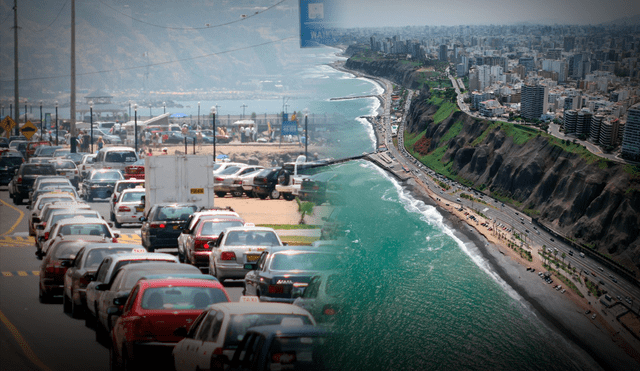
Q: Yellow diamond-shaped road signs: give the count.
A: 2